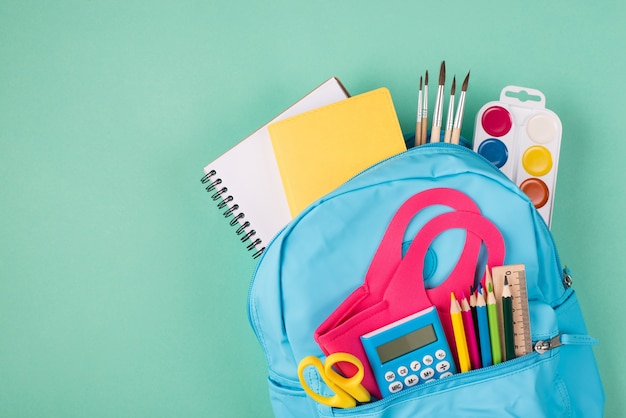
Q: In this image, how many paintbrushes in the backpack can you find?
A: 5